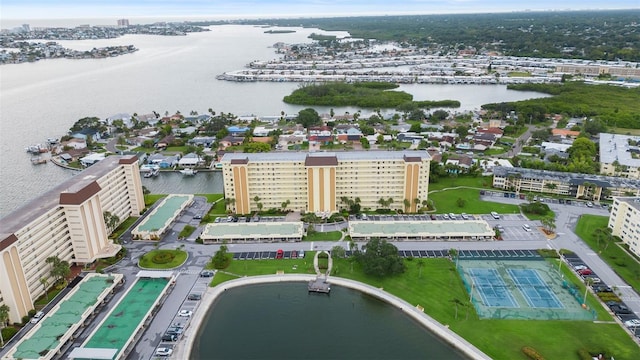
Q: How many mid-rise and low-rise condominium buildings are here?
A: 5